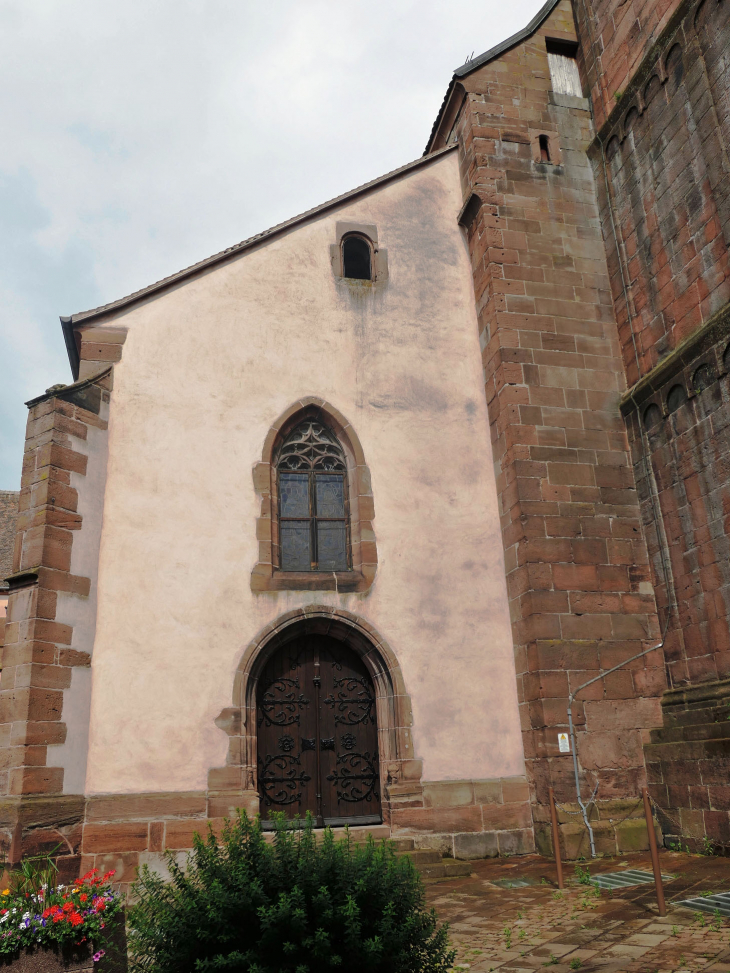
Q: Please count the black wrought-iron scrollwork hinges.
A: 4